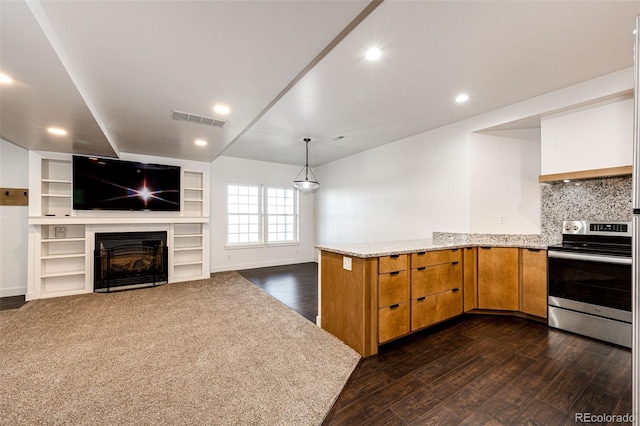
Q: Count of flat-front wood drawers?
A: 6